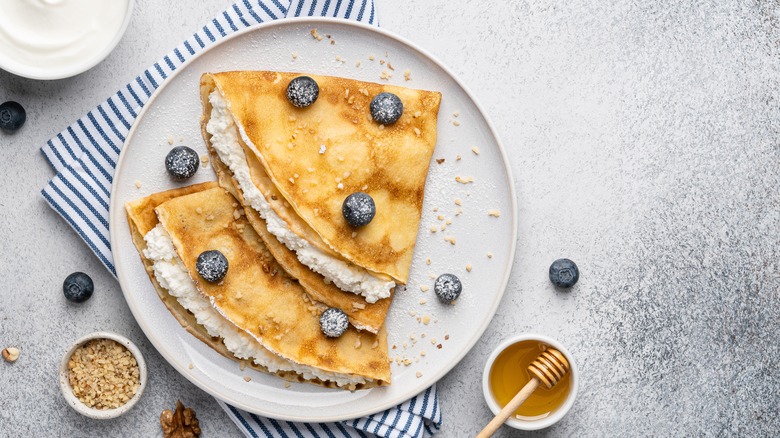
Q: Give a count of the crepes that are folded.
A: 2